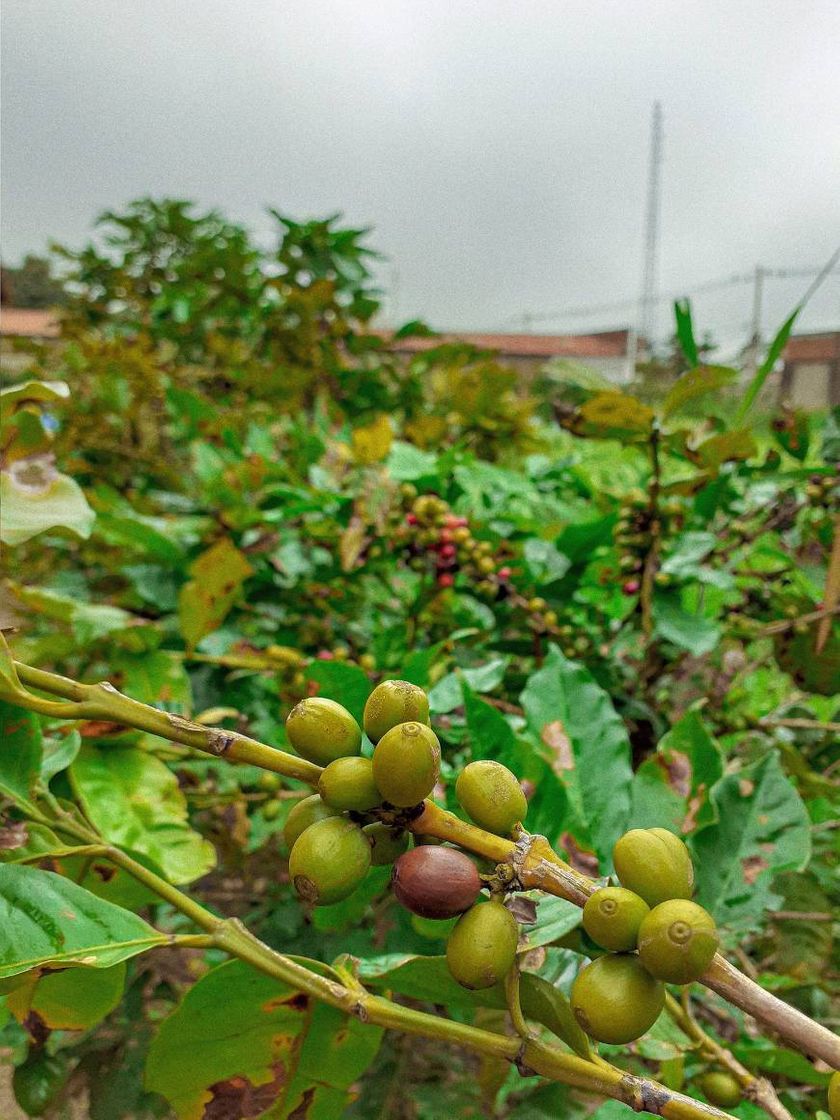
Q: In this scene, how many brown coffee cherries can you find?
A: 1